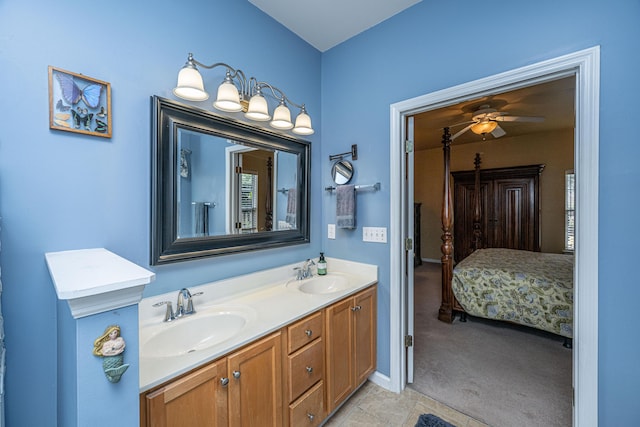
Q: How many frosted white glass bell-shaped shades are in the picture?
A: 5